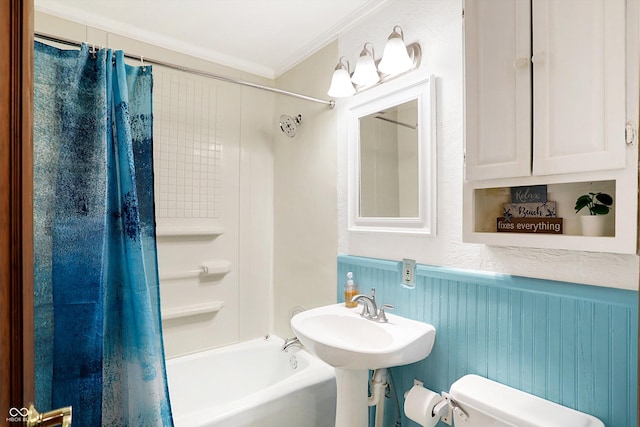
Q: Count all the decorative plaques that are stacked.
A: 3